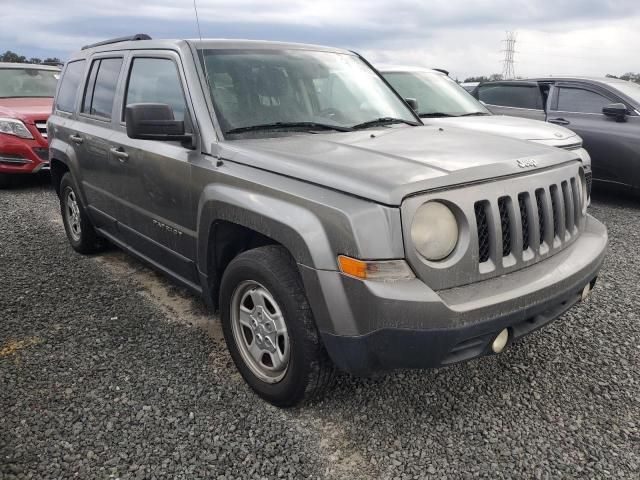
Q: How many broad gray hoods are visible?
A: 1